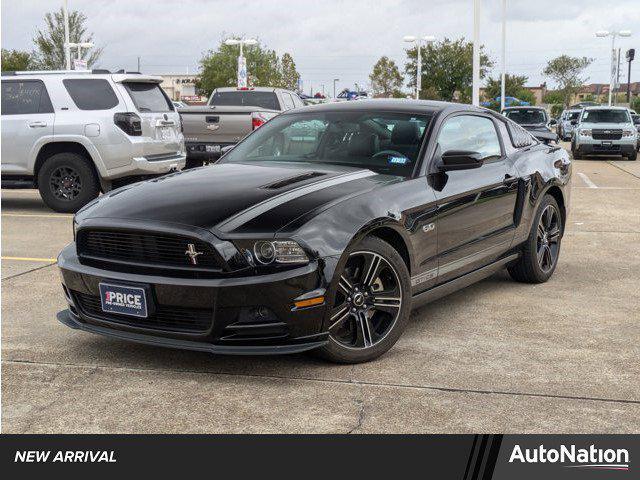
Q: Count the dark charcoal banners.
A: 1